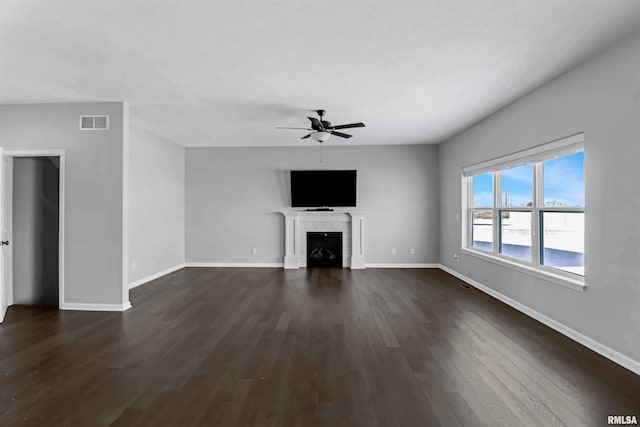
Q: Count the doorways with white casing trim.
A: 1